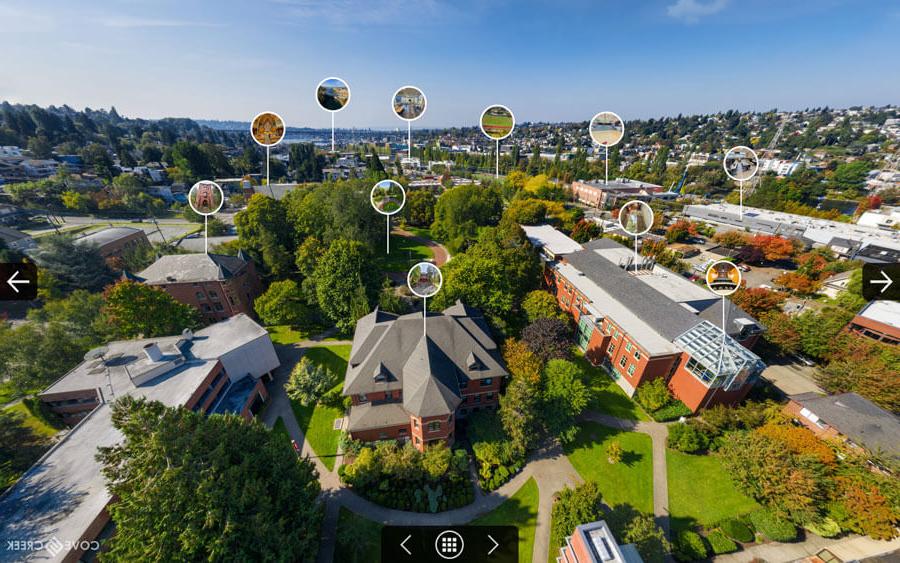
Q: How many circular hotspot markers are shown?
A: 11